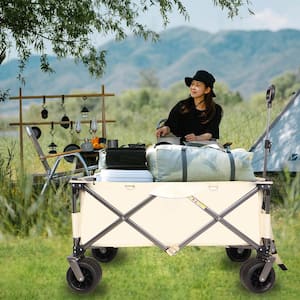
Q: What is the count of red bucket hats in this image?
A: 0